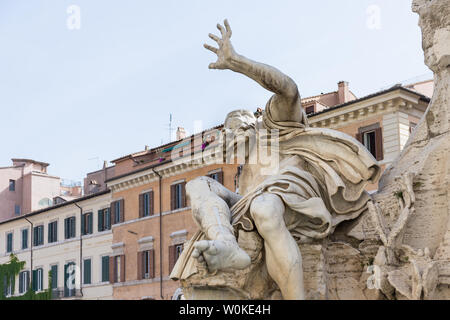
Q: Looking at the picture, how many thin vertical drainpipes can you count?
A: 3